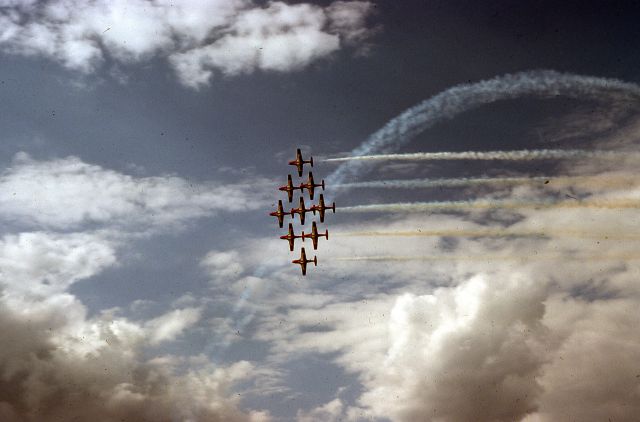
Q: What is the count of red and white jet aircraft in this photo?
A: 9